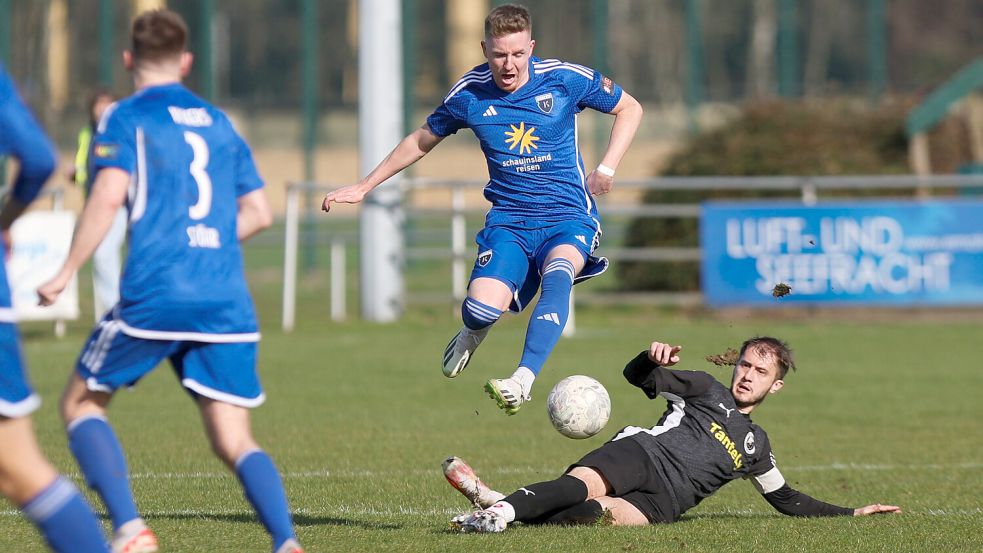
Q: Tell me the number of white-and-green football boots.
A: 2